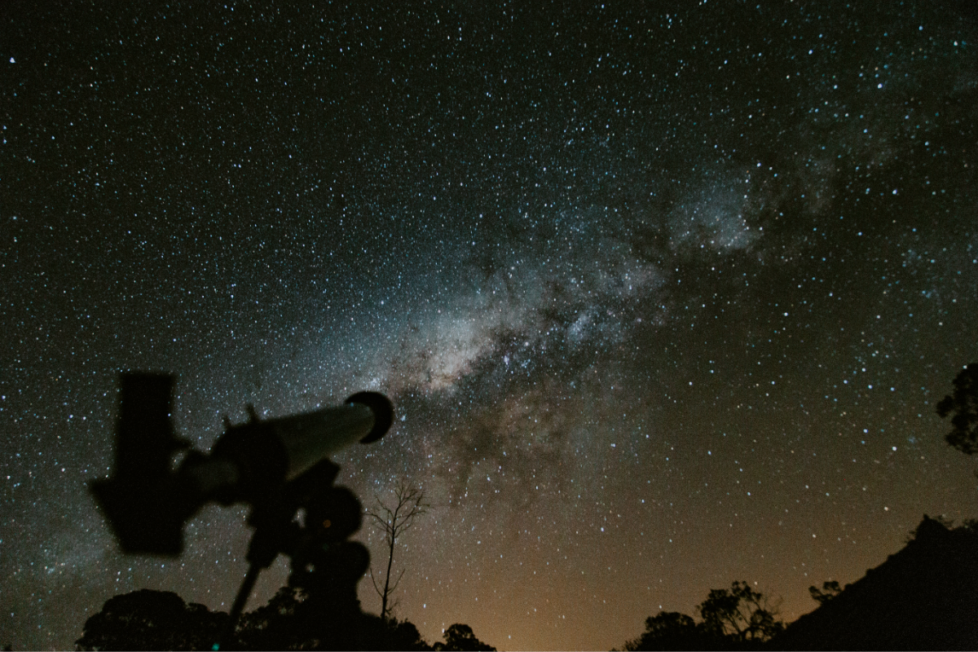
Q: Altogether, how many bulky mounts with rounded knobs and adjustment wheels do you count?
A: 1